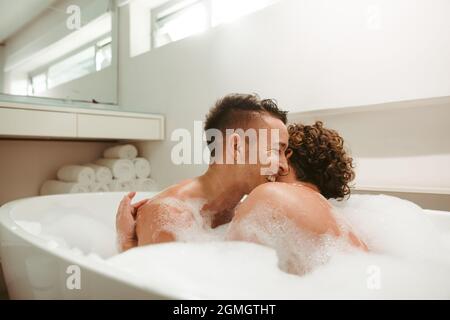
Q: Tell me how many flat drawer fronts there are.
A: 2